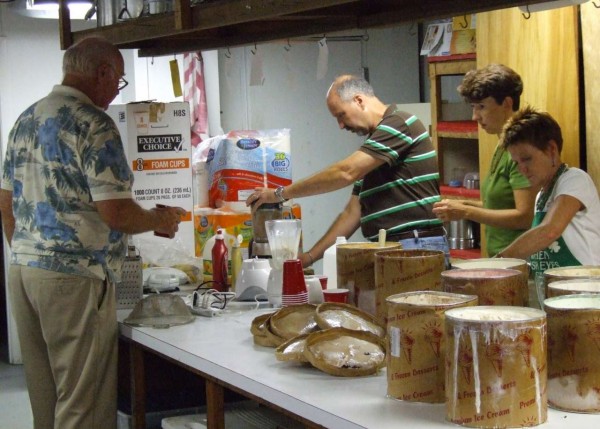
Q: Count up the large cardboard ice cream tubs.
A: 9